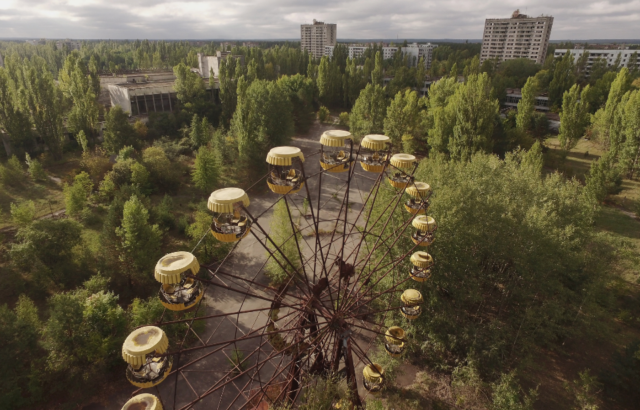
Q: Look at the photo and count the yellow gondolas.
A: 14